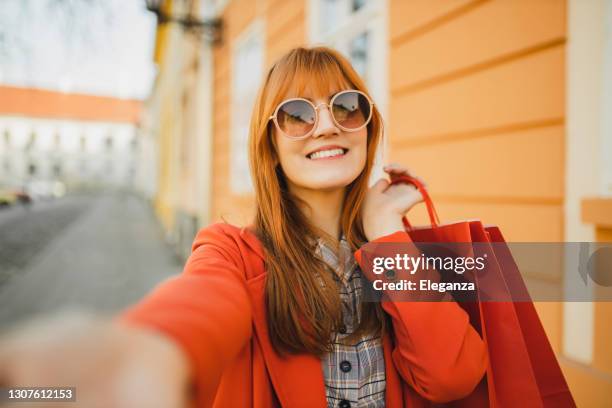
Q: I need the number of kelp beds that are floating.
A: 0